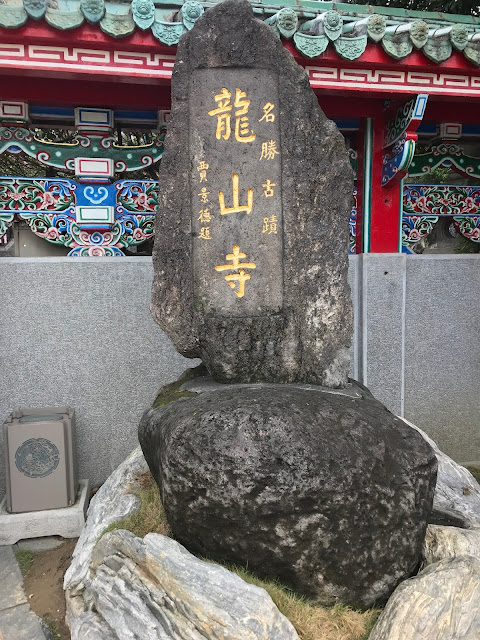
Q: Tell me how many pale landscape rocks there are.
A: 5